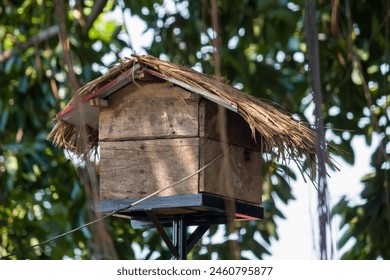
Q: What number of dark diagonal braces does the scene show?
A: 2